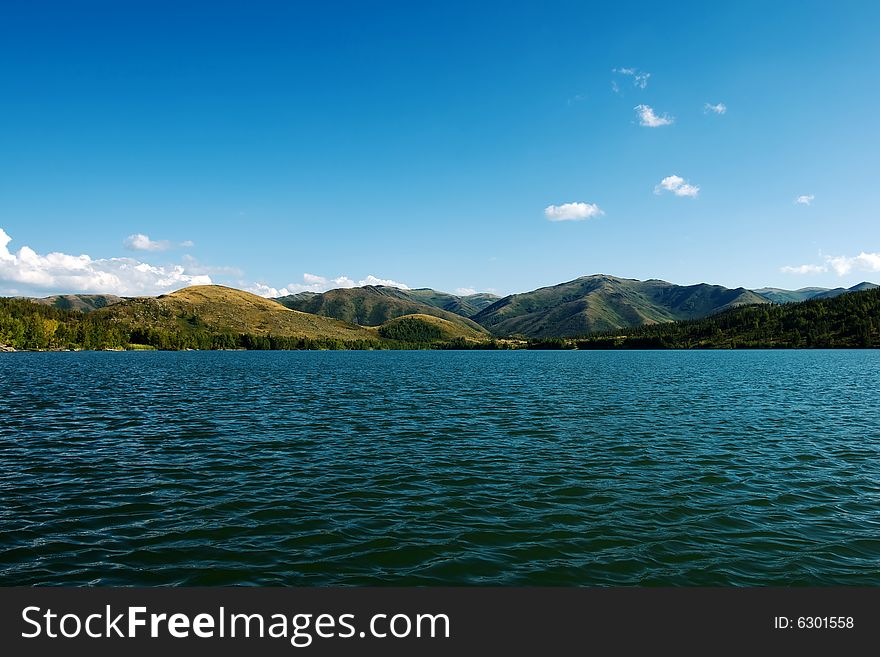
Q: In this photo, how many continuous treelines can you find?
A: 1